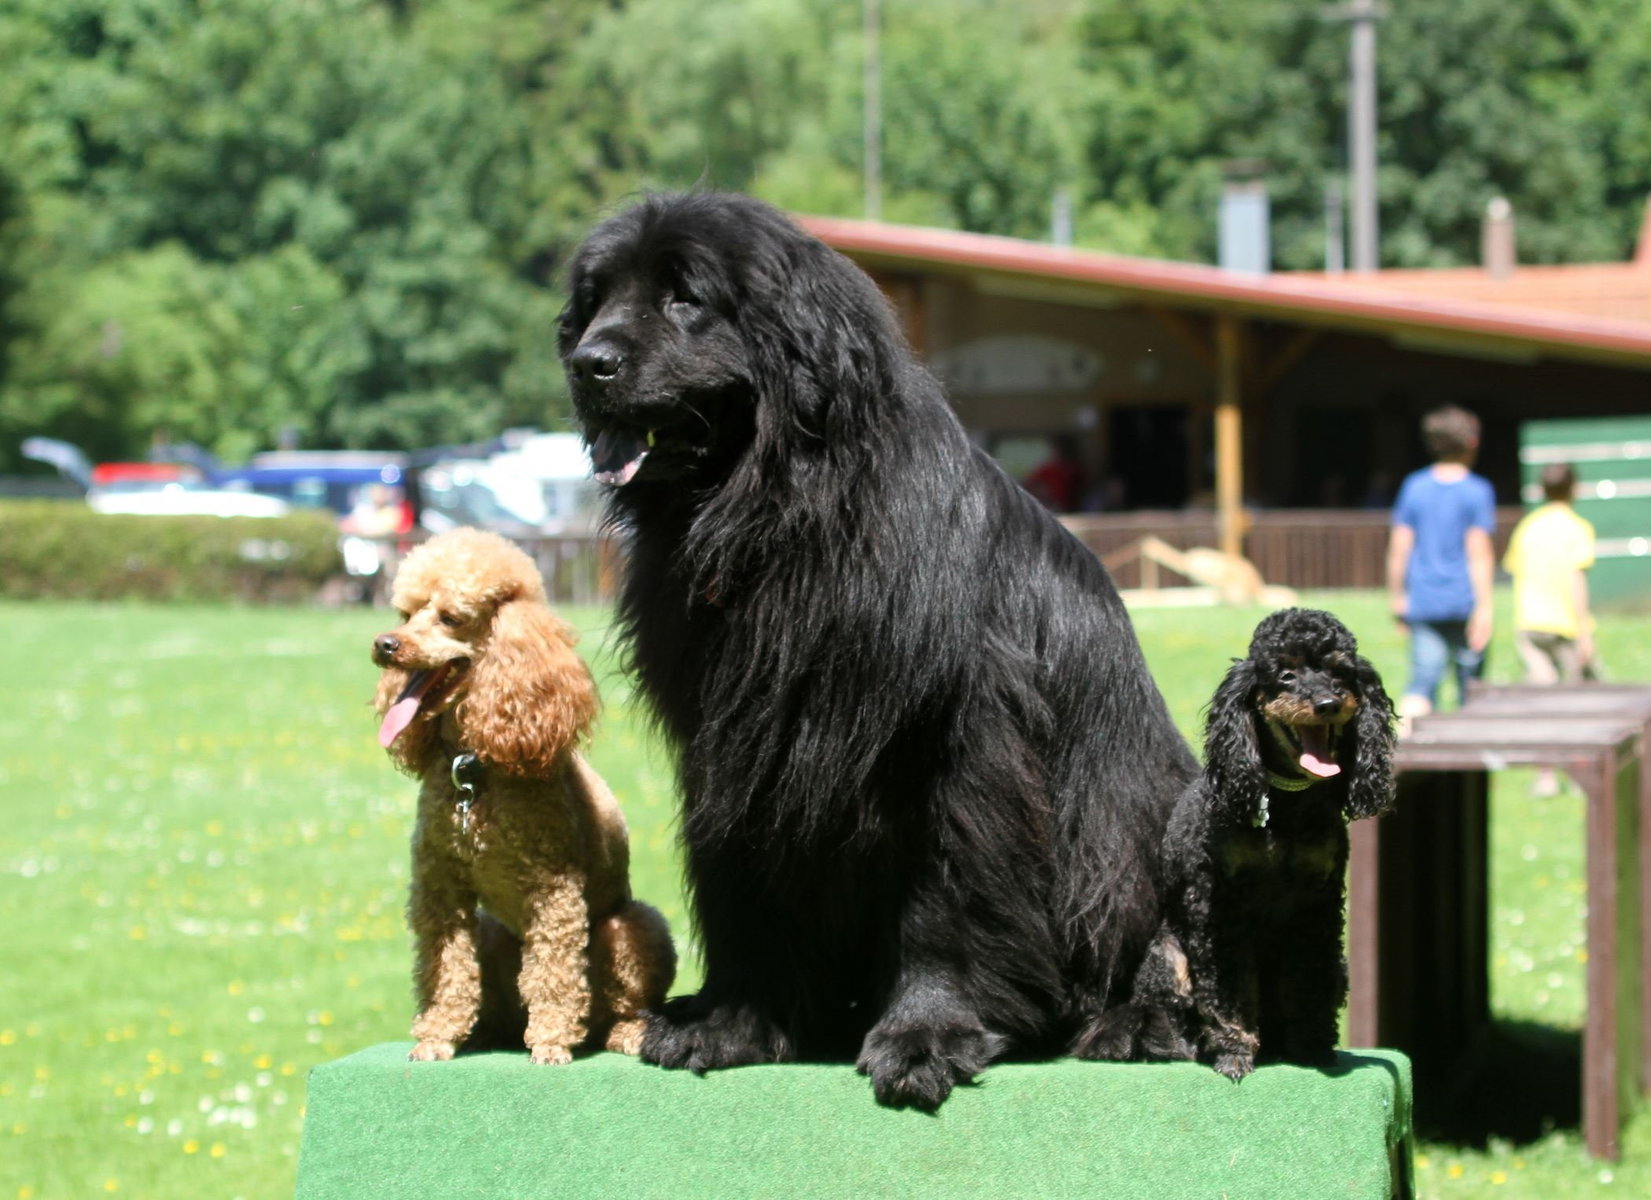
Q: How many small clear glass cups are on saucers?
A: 0